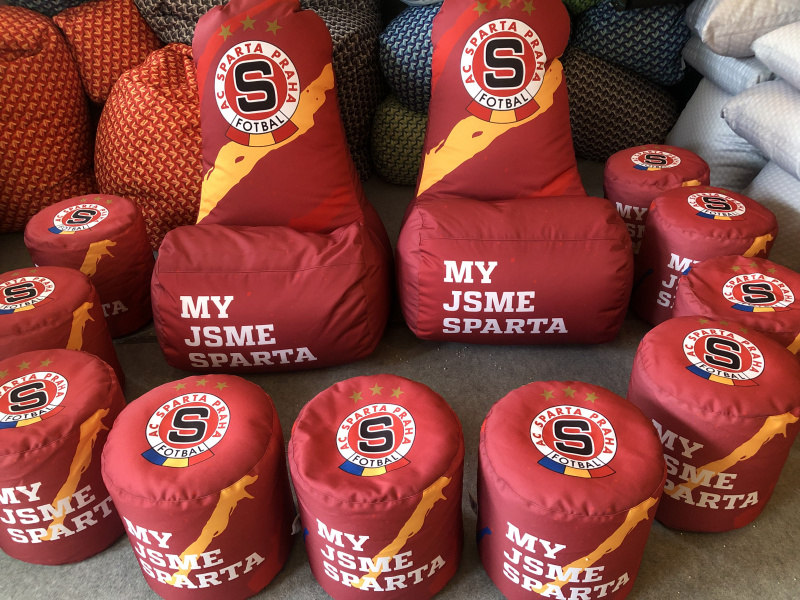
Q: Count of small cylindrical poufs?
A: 10